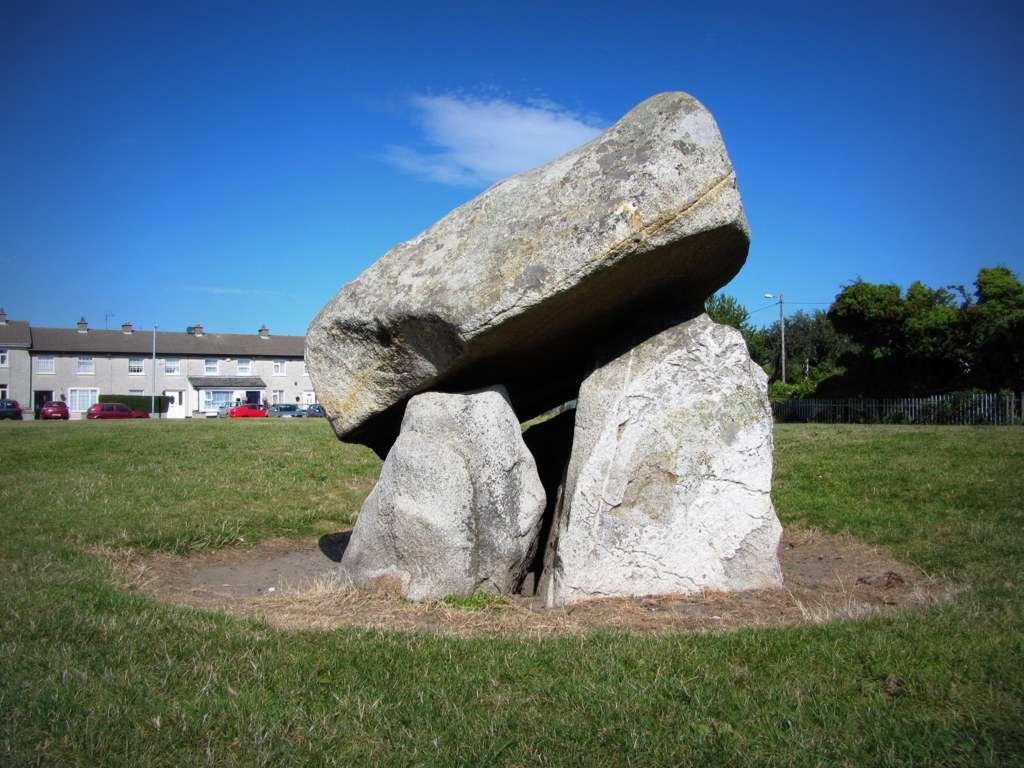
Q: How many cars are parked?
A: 7